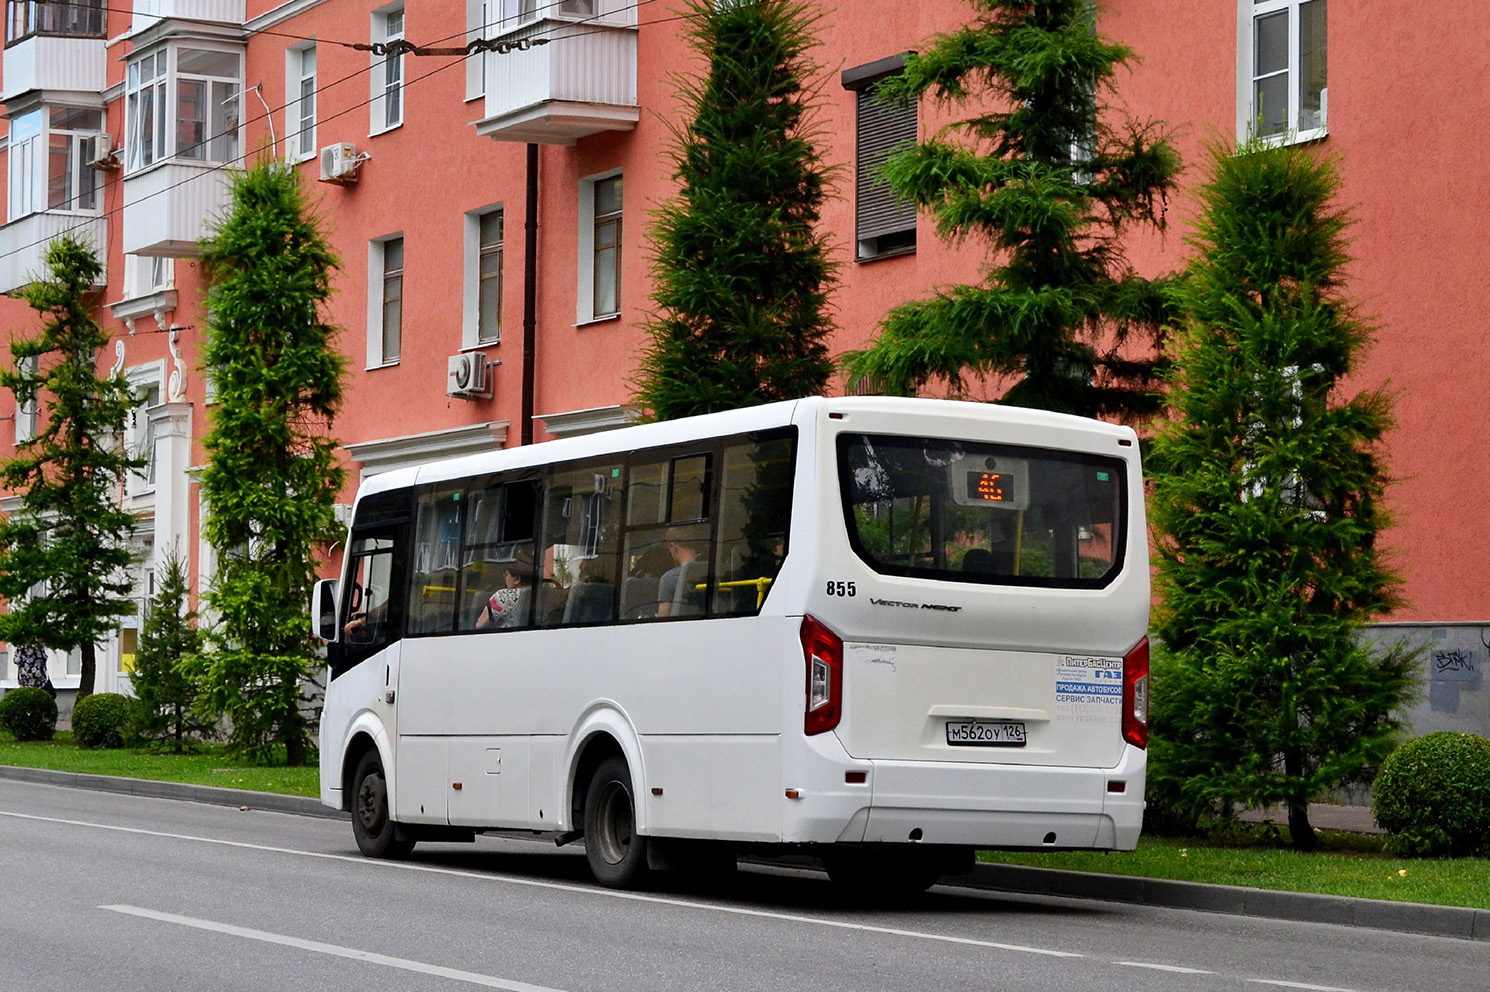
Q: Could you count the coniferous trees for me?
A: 6